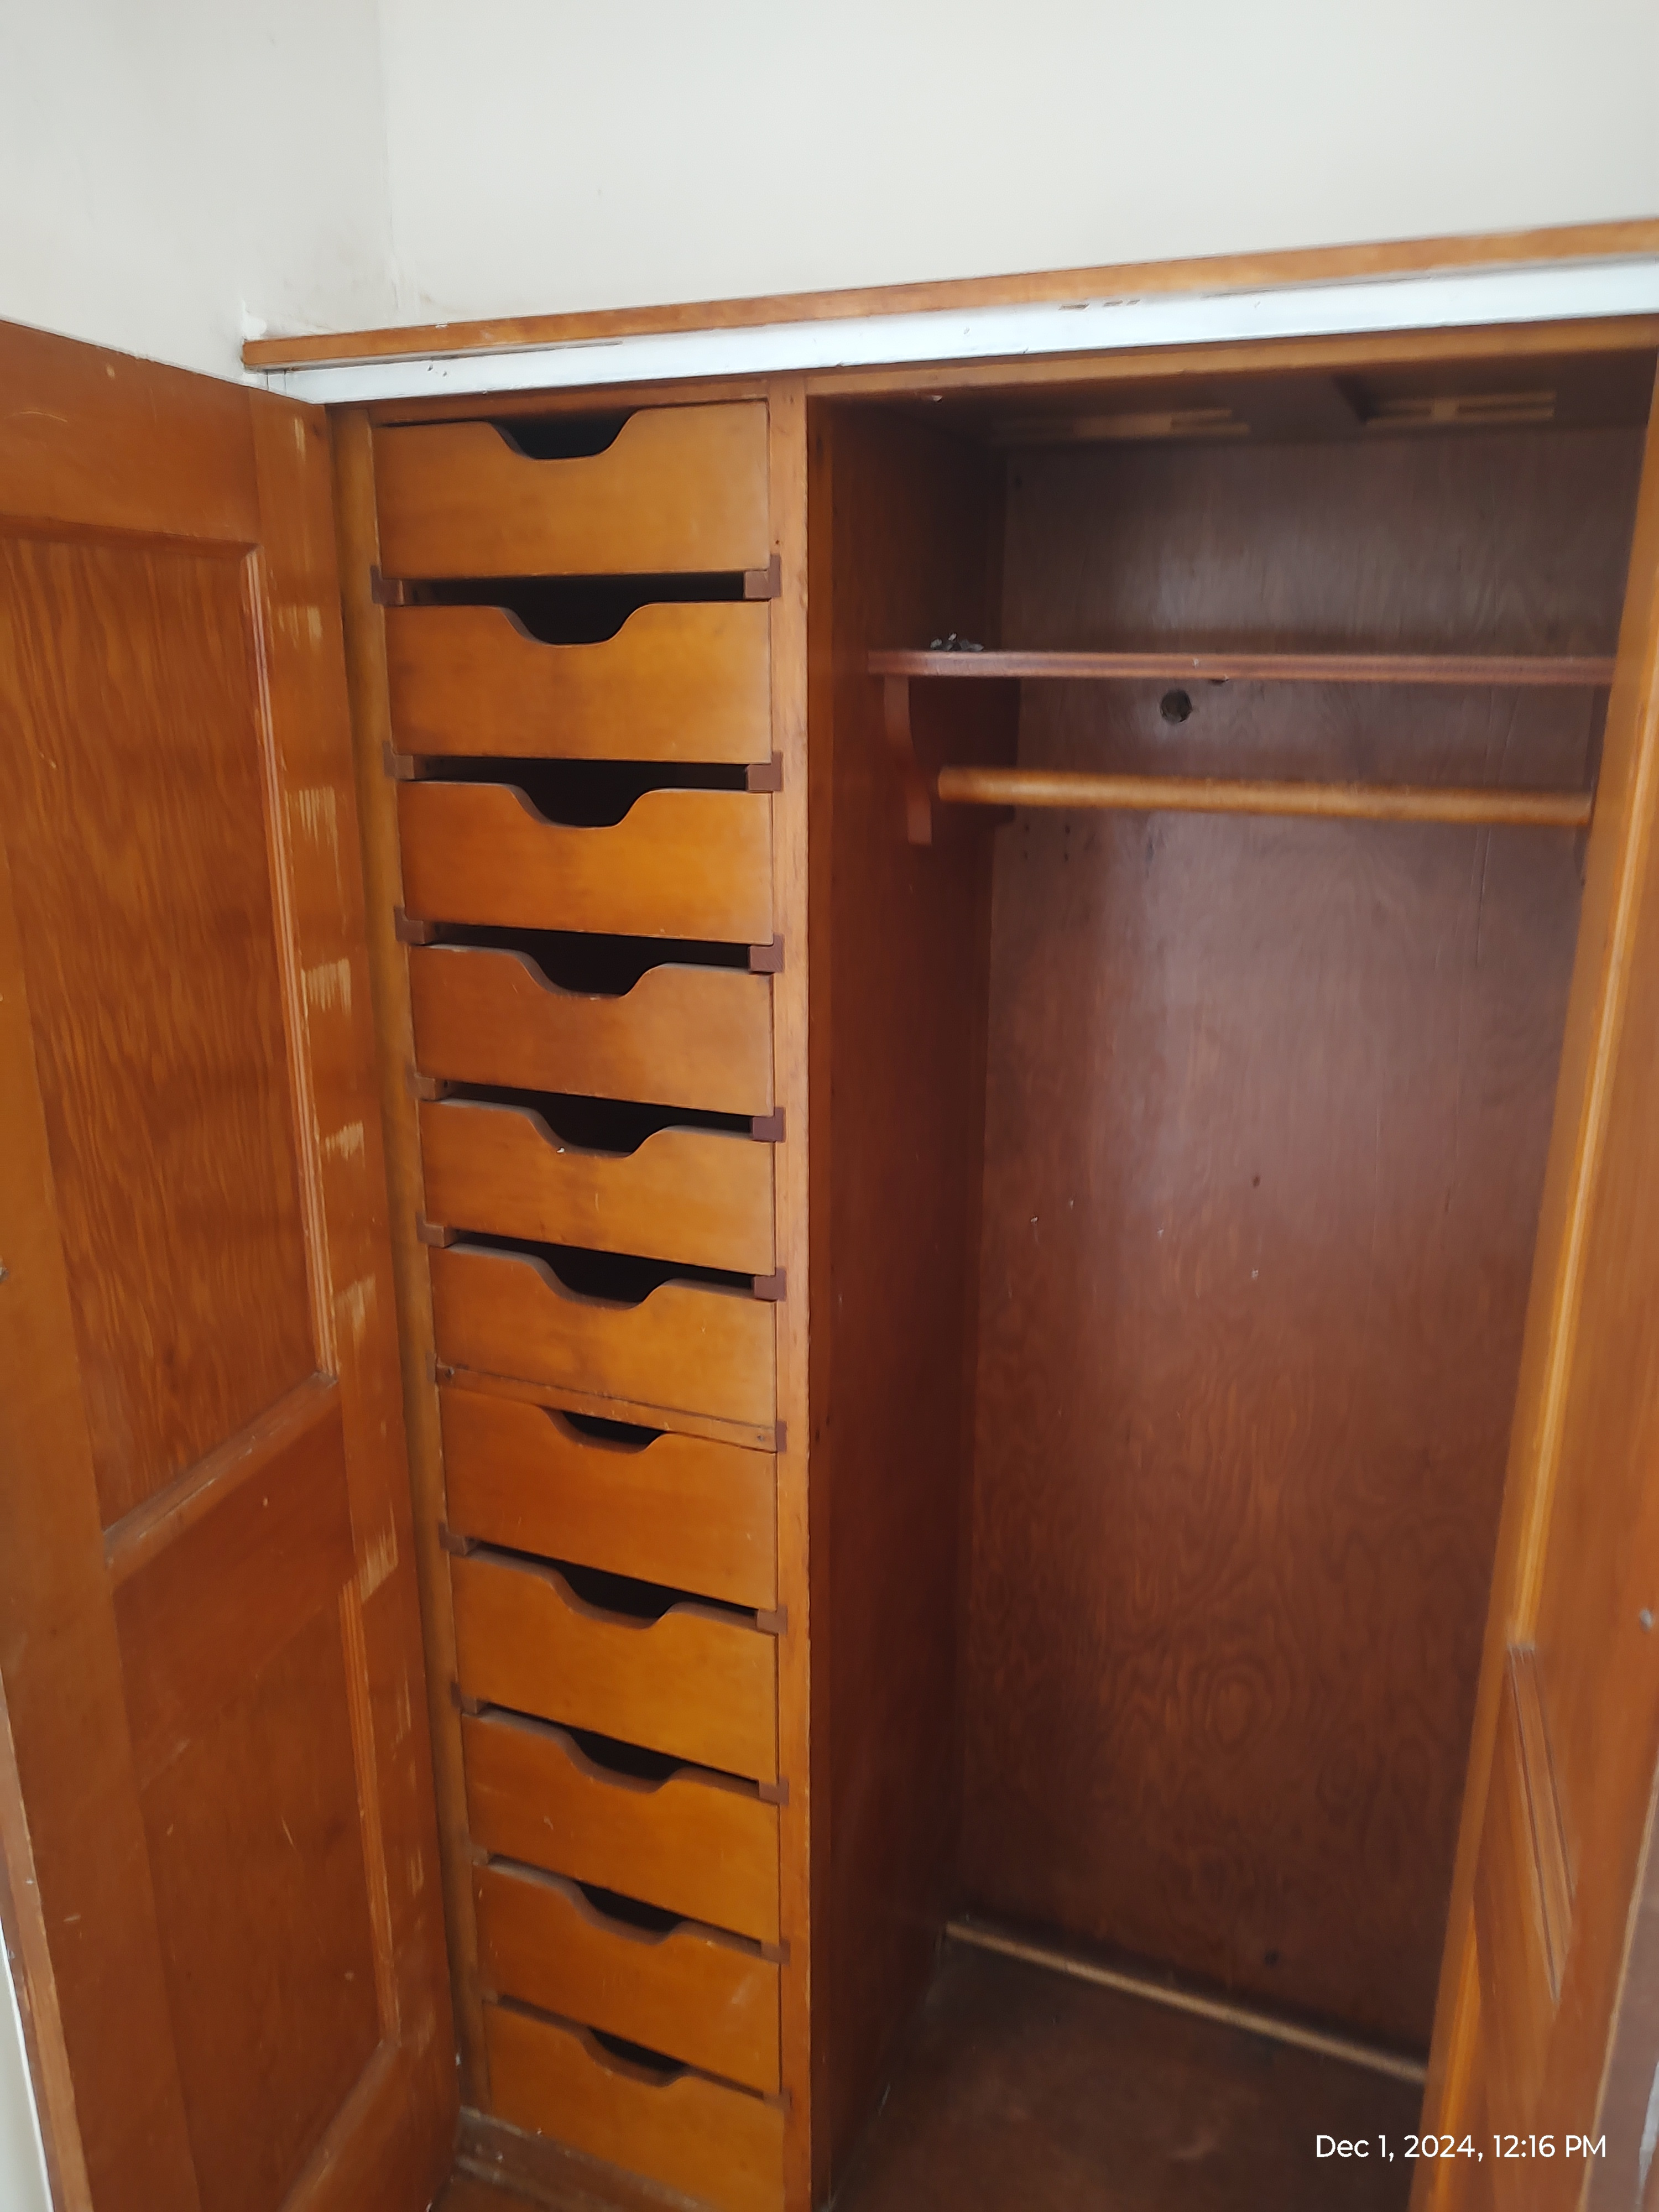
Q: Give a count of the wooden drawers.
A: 11